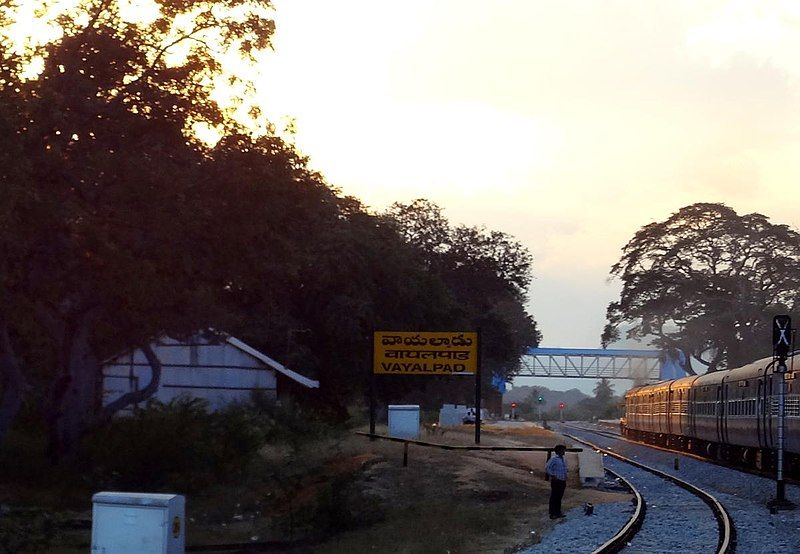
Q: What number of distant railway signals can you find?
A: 3